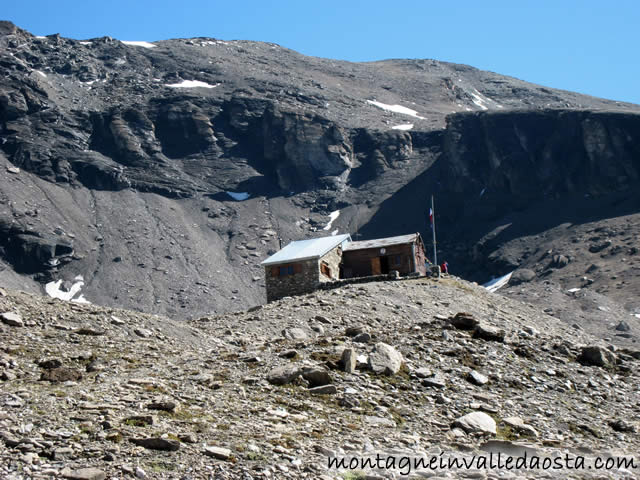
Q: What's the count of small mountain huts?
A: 2